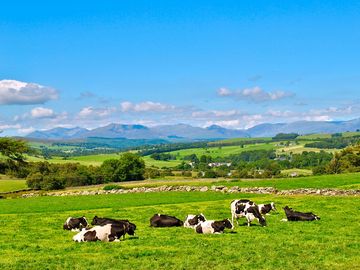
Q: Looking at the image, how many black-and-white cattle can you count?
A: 9